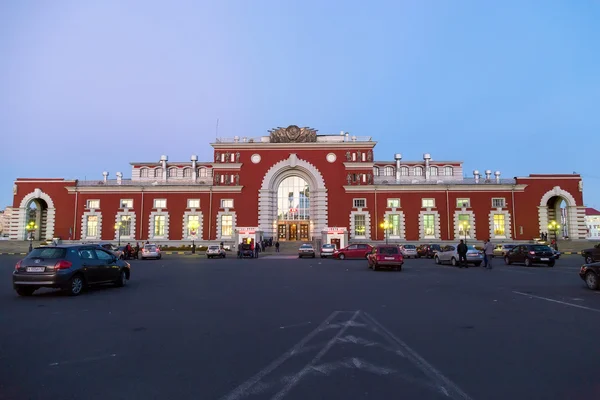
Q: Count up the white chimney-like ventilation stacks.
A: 9